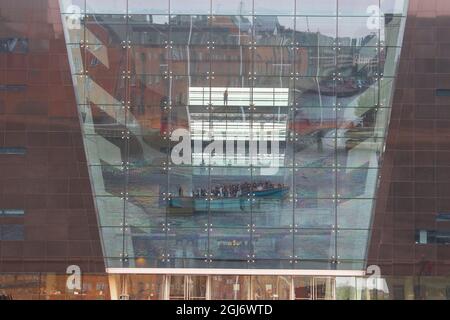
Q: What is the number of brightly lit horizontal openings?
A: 3